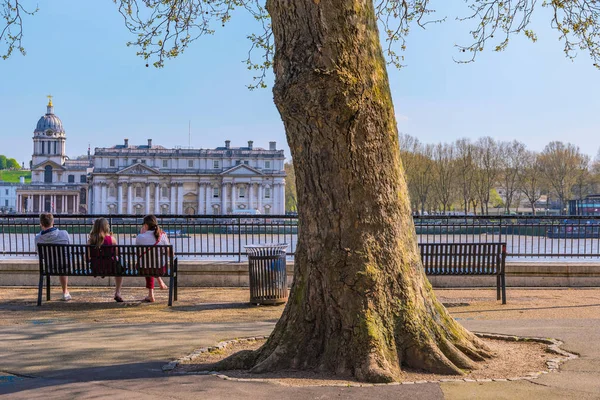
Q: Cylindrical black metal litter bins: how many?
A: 1